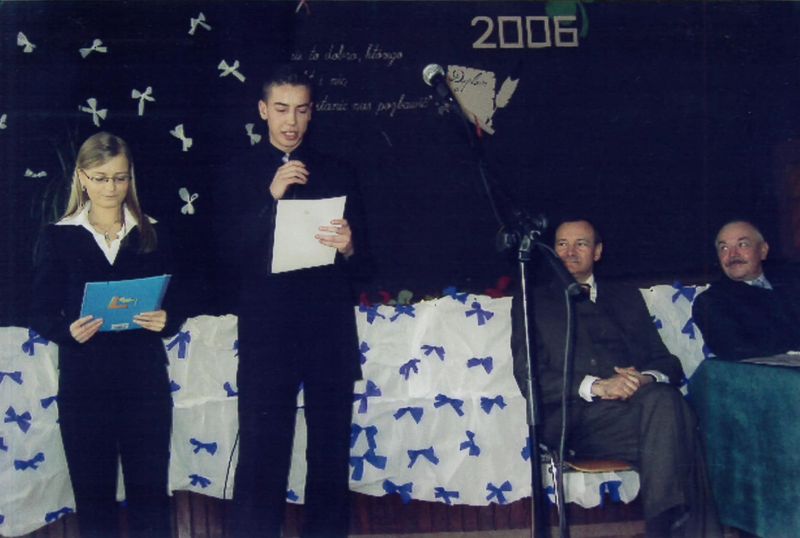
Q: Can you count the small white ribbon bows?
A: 11